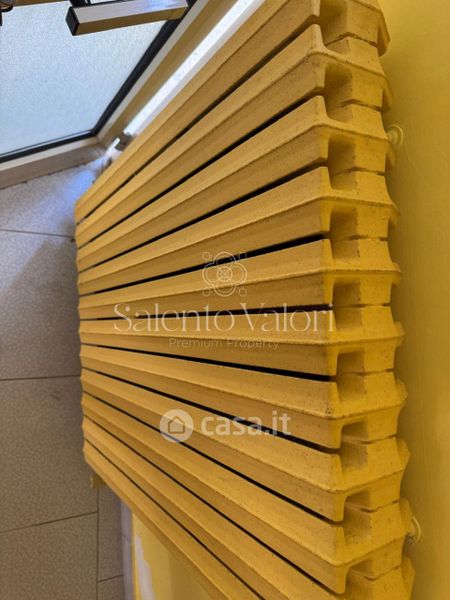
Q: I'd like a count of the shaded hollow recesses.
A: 9